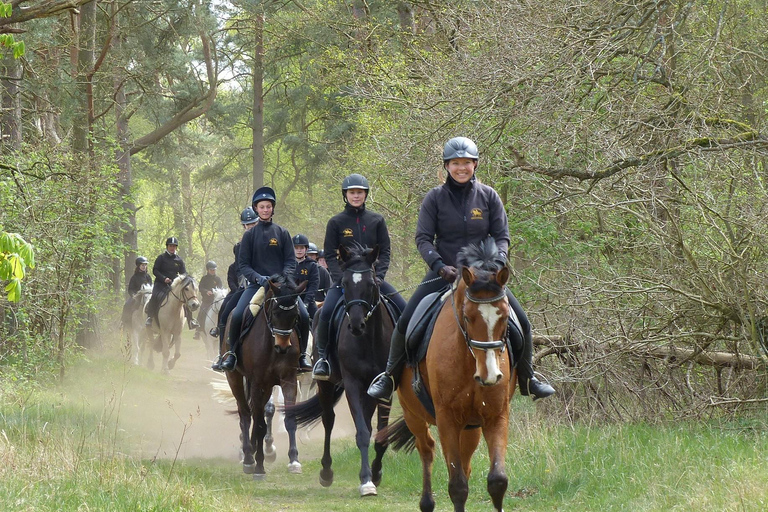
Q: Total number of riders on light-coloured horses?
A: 3